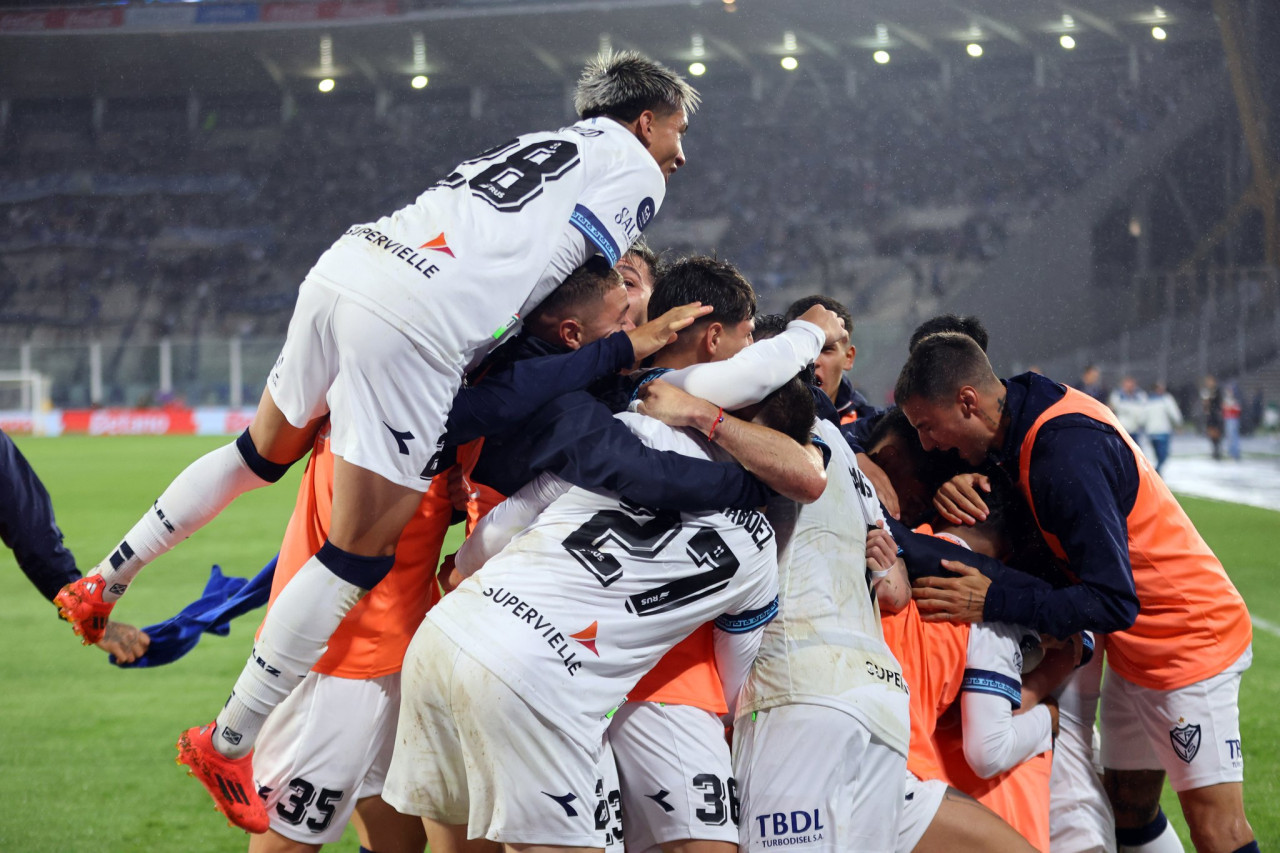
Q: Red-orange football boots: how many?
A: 2